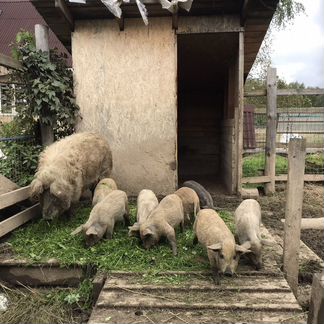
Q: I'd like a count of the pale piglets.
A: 7